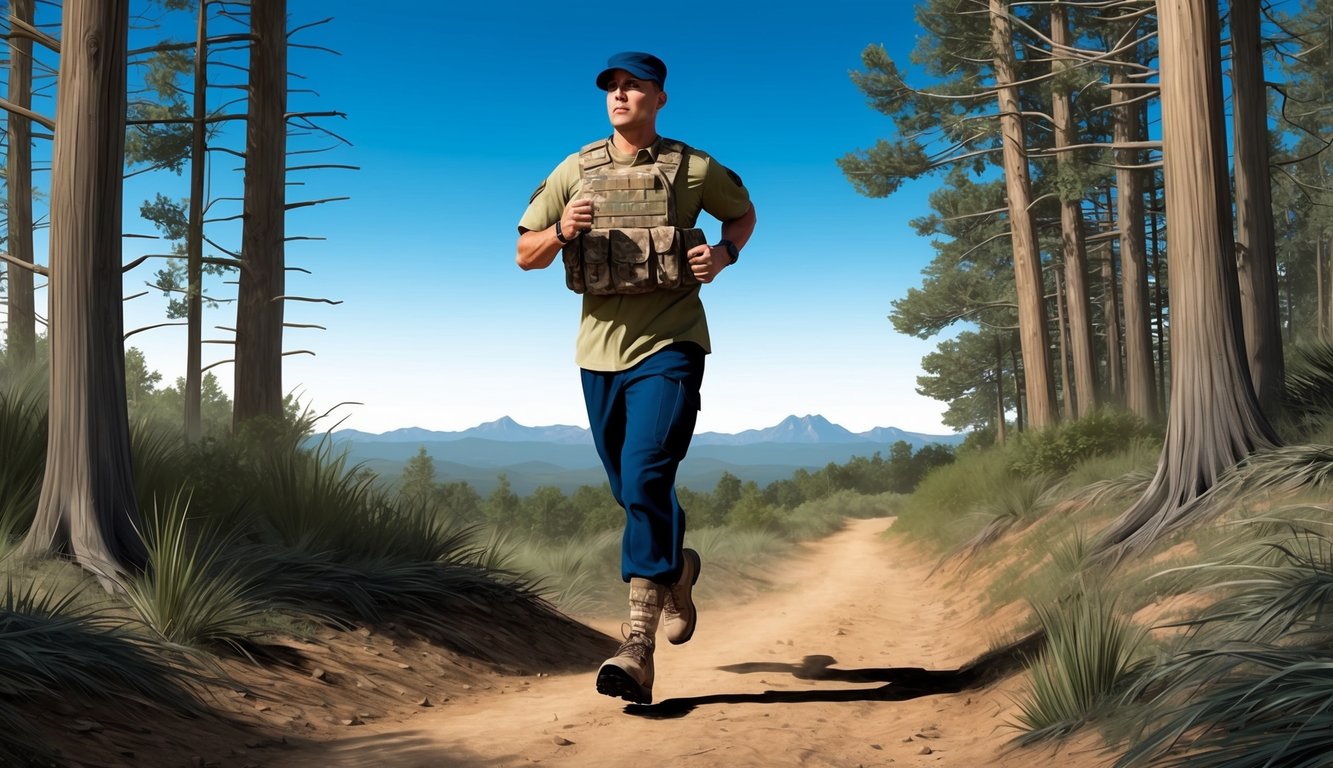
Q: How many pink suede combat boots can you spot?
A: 0